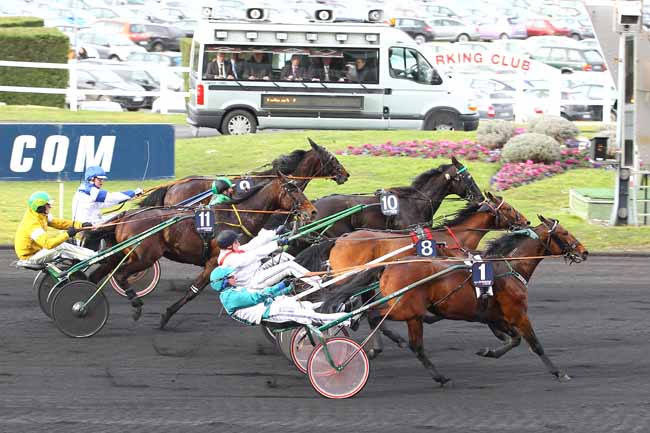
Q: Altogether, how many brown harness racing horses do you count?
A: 4